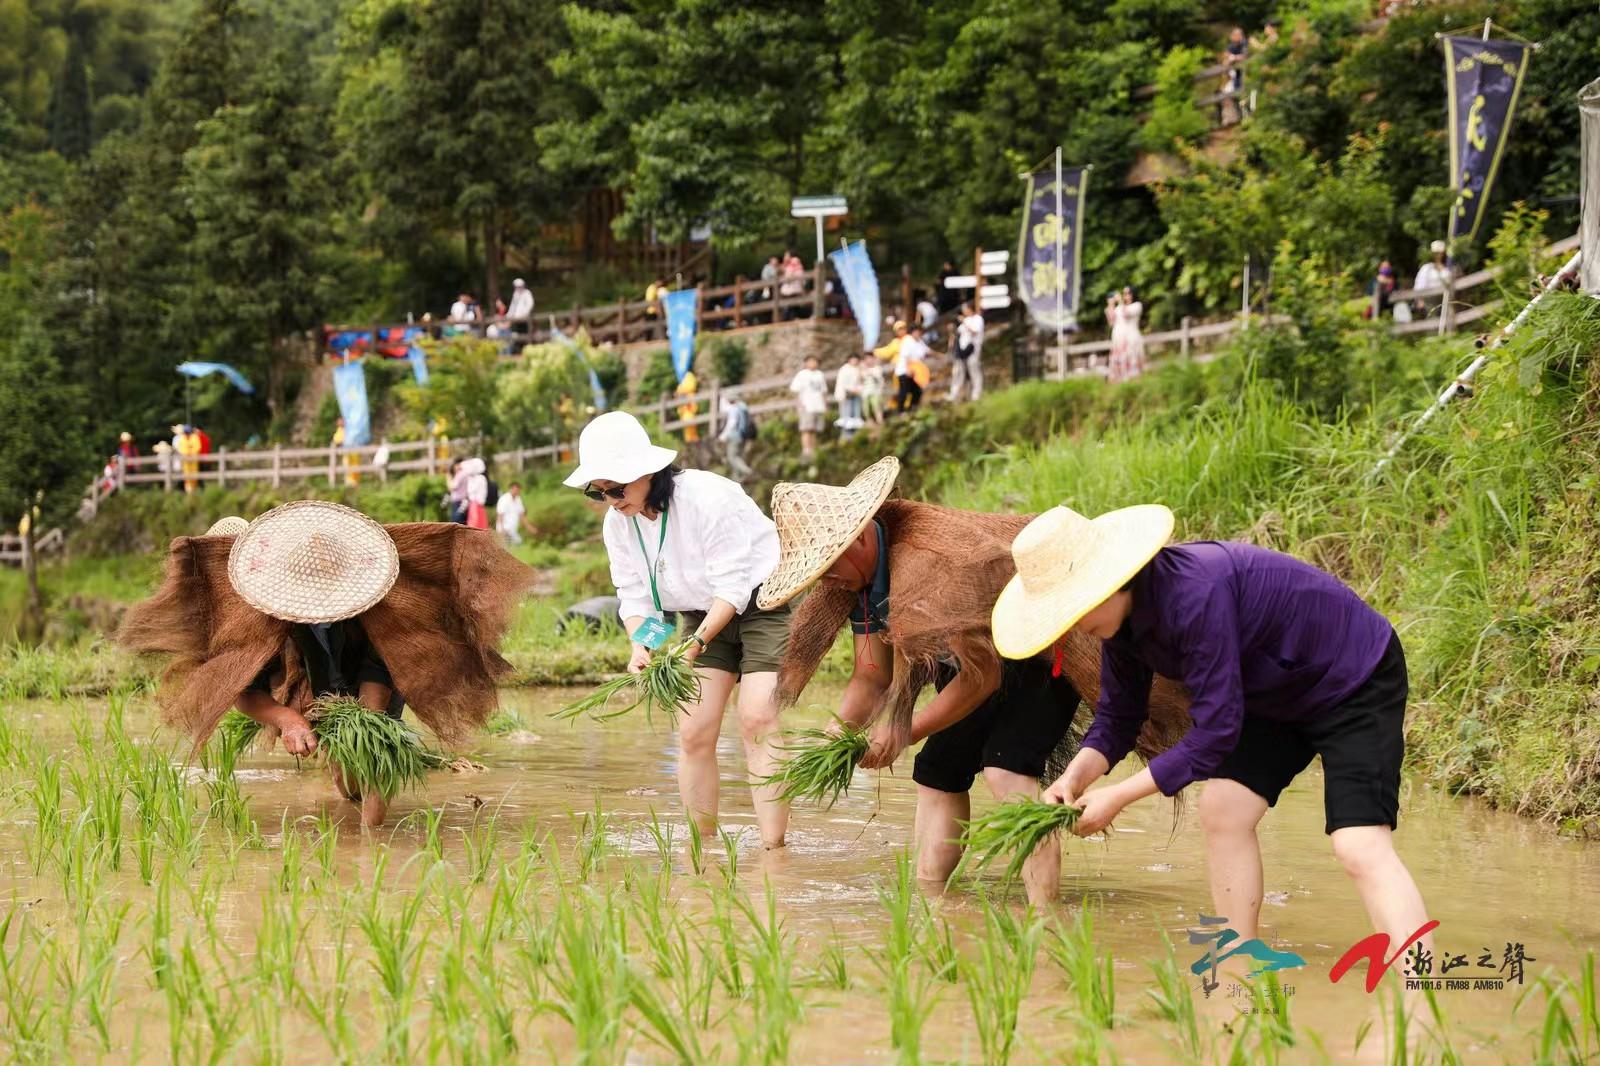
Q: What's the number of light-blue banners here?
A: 6